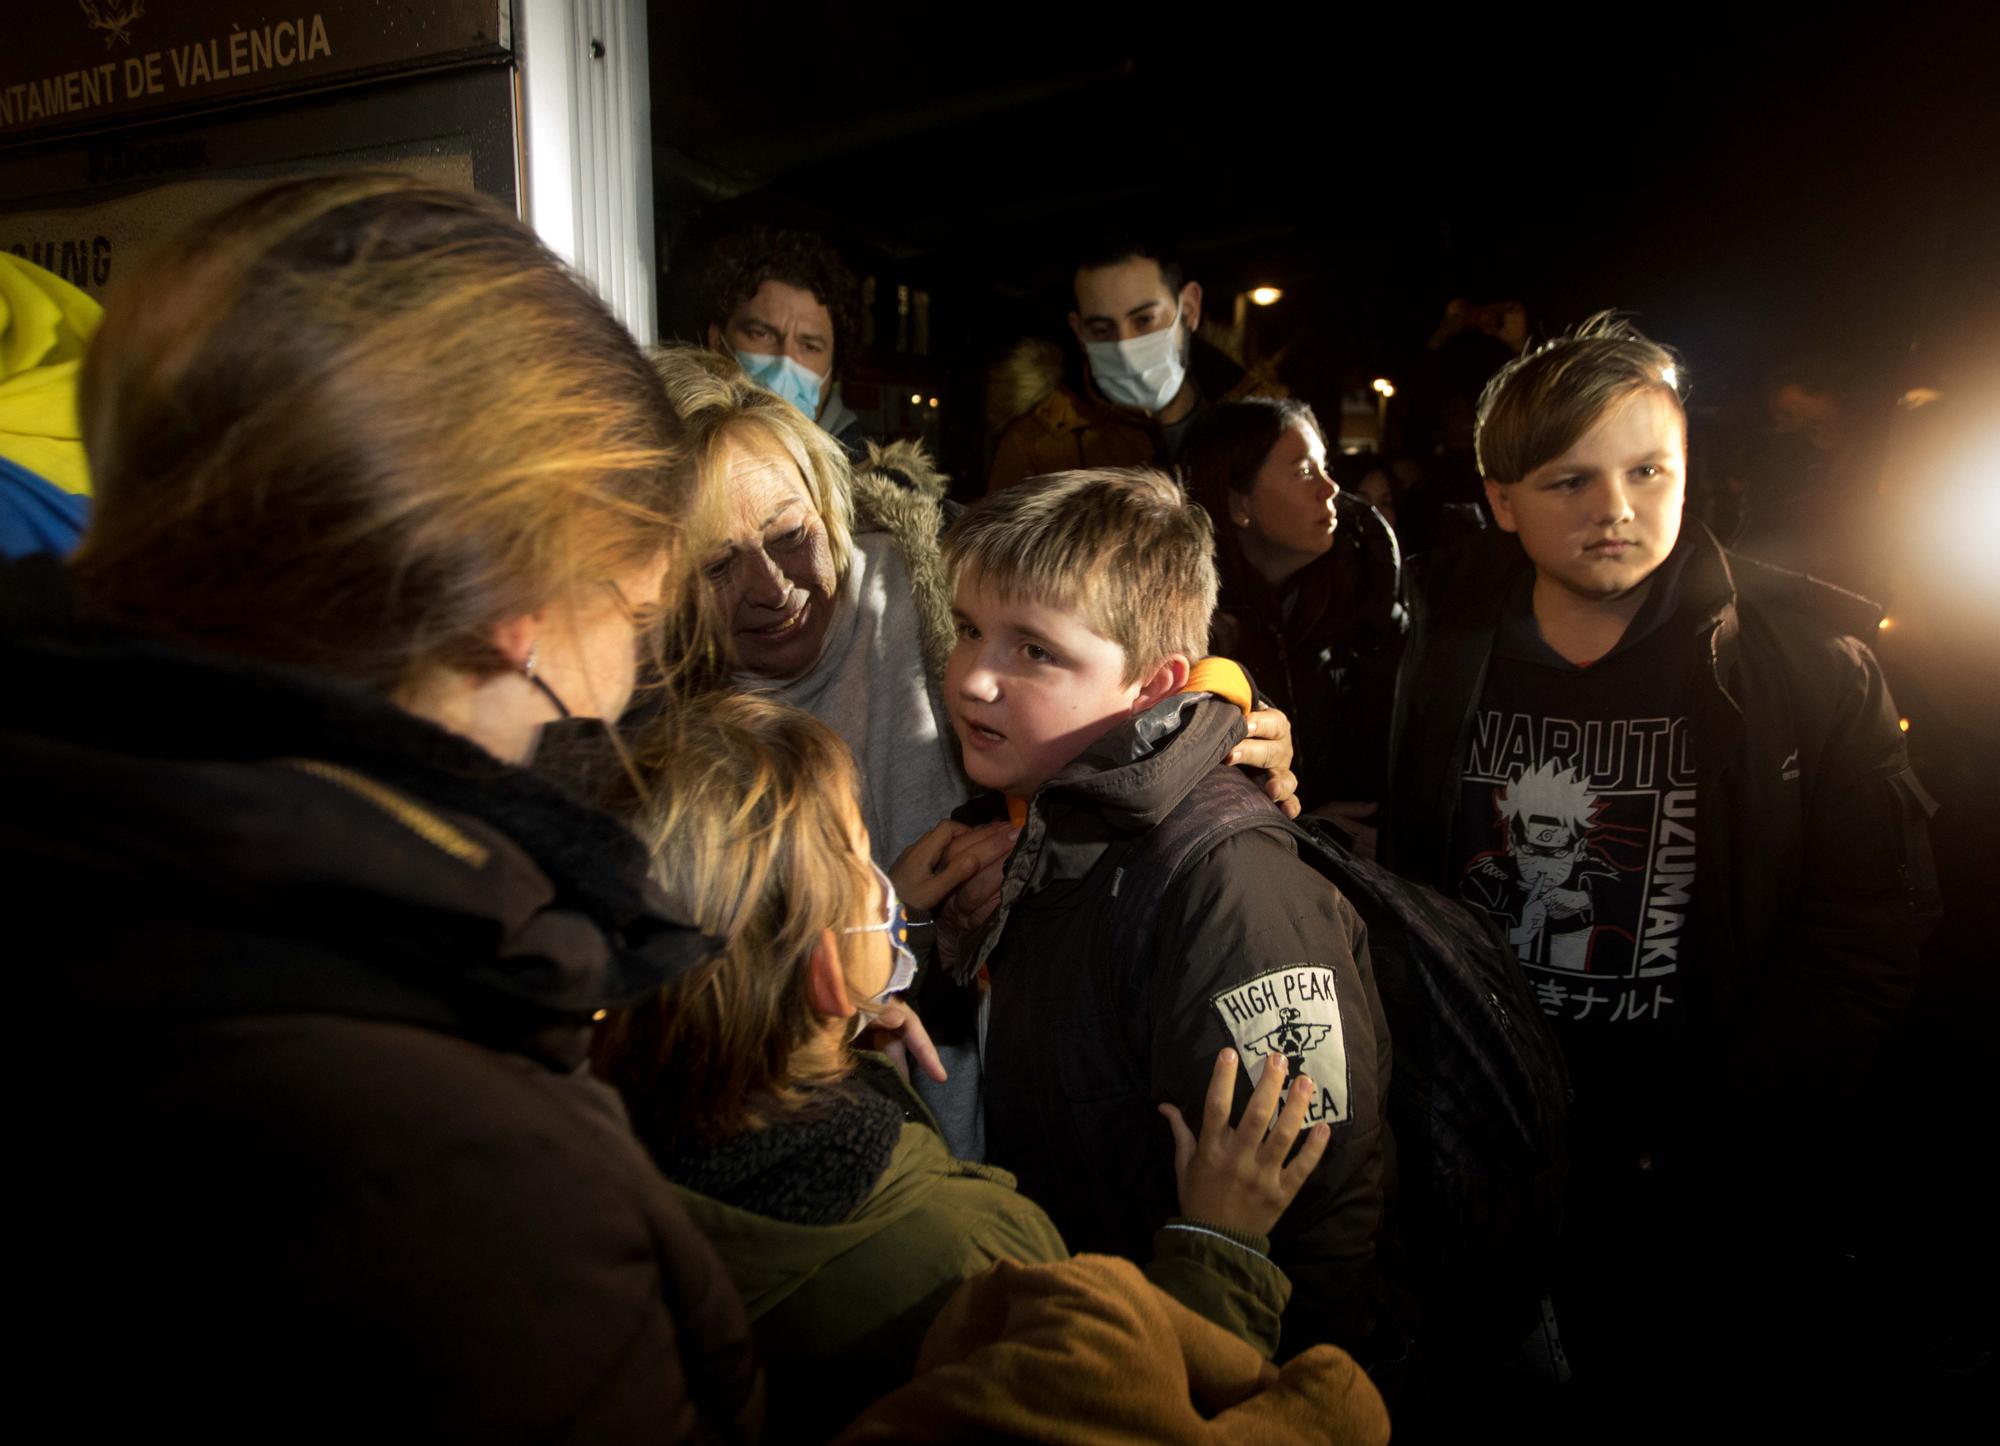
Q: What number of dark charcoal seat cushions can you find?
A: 0